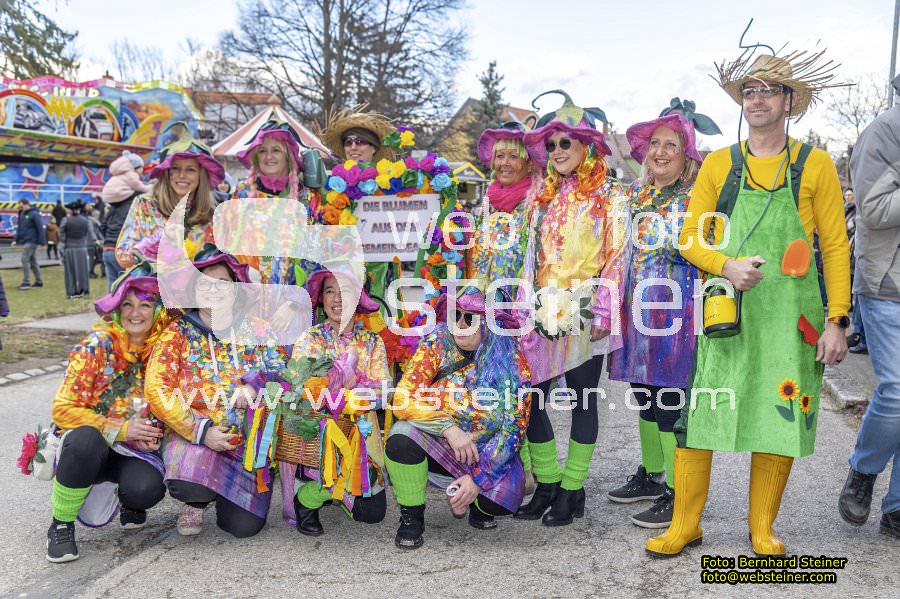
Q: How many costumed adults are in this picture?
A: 11